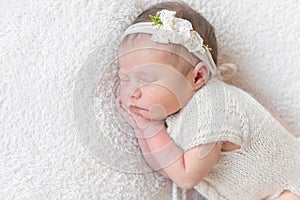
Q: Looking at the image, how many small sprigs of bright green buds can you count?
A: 2